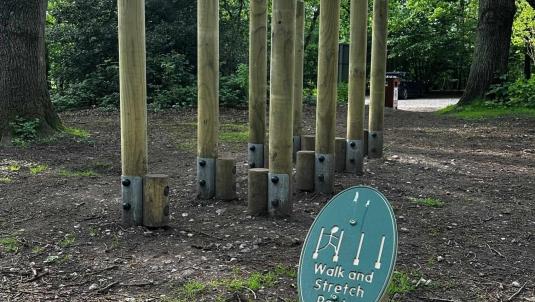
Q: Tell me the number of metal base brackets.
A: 8